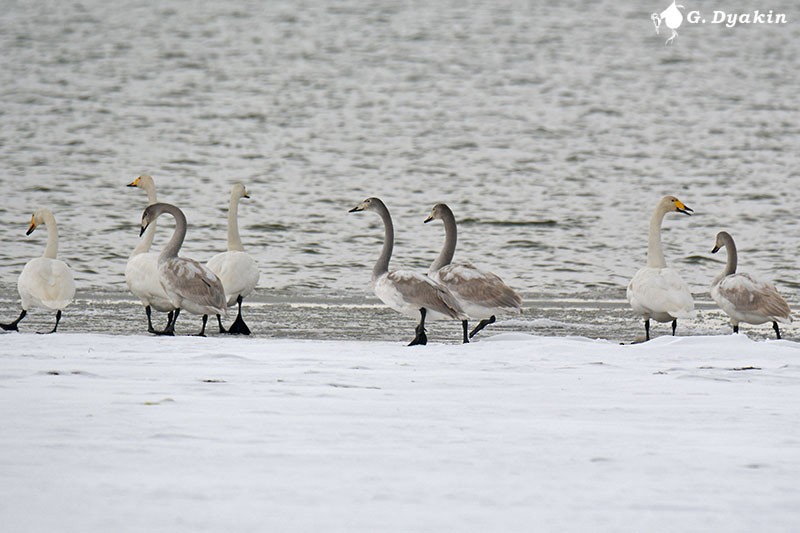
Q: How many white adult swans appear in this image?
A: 4